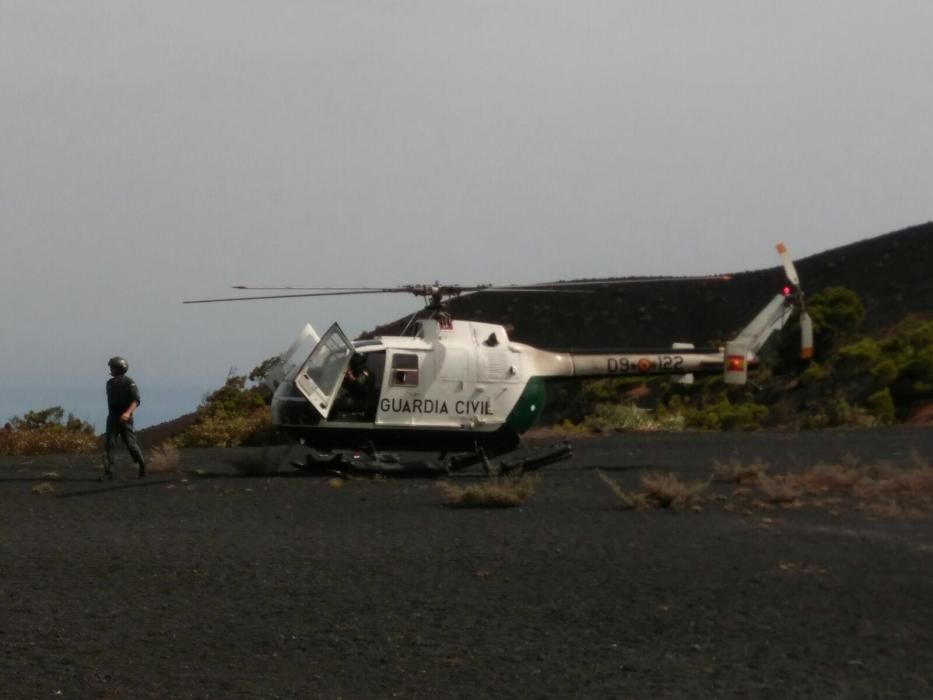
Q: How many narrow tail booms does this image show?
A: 1